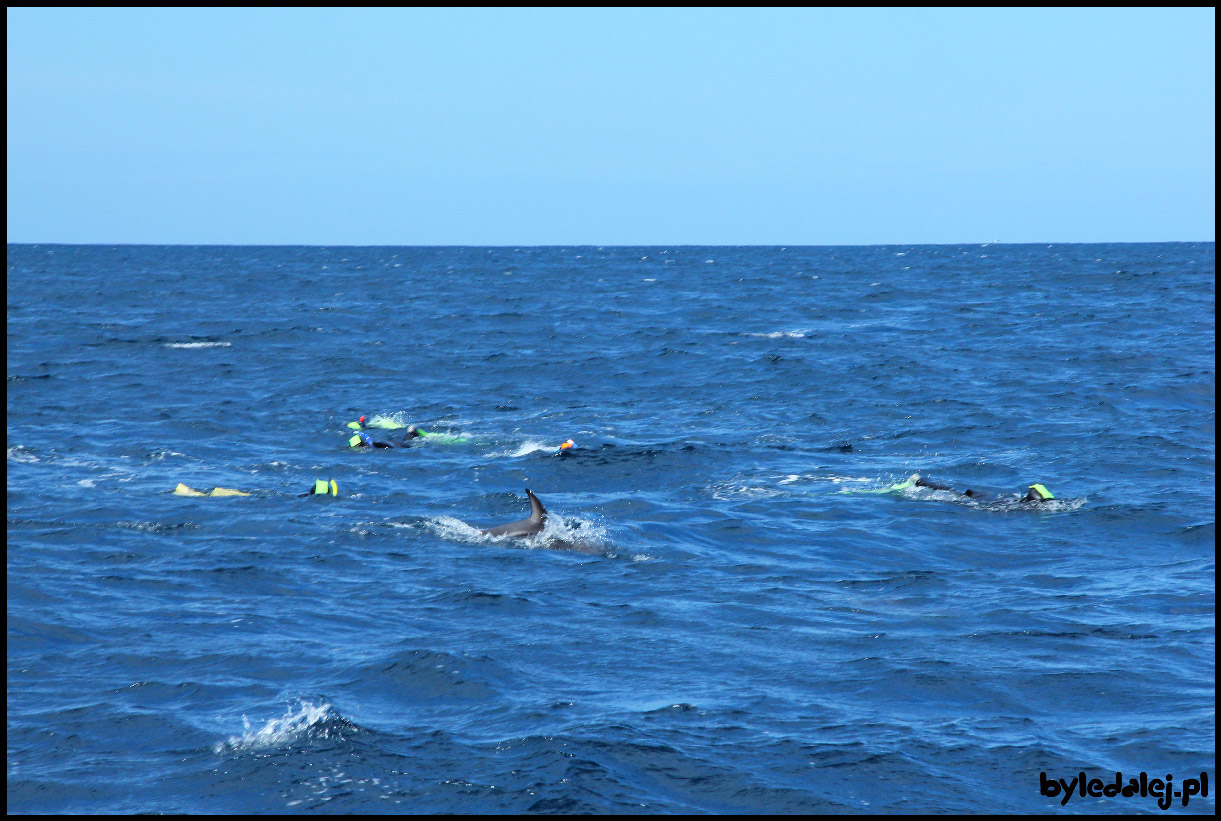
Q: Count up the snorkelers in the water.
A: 5